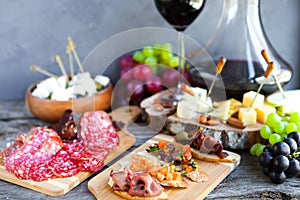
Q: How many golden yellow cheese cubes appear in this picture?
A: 3